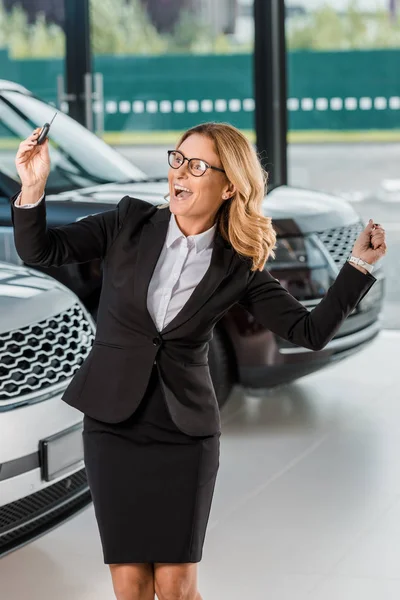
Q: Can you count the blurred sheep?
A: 0